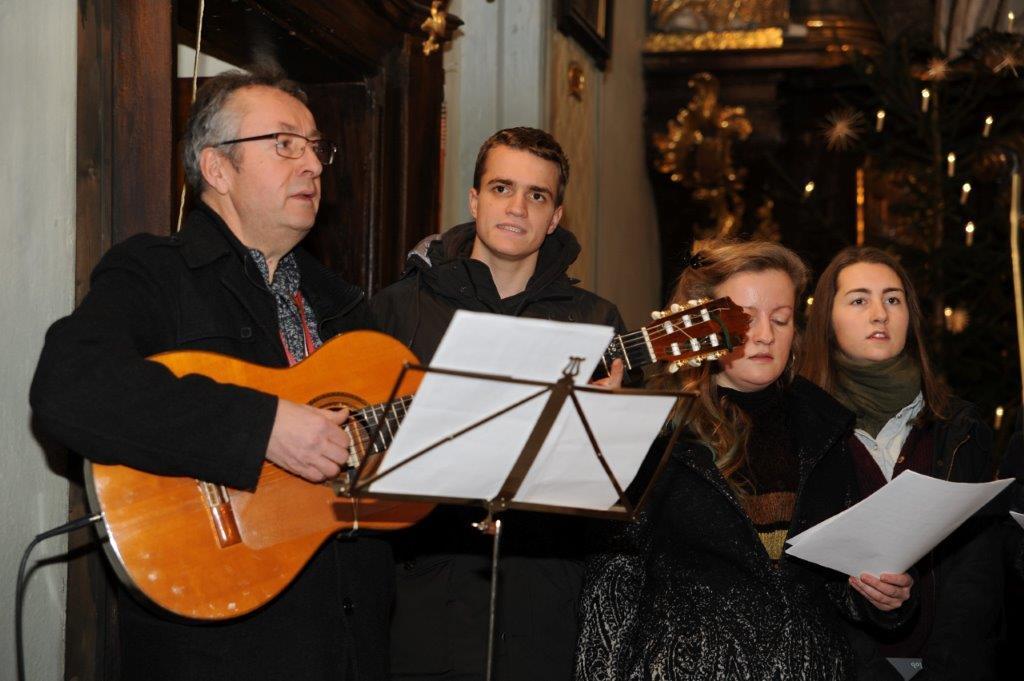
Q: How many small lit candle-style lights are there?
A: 11